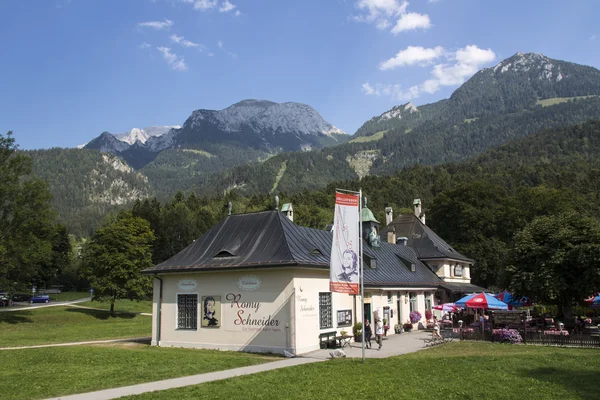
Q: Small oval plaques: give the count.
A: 2